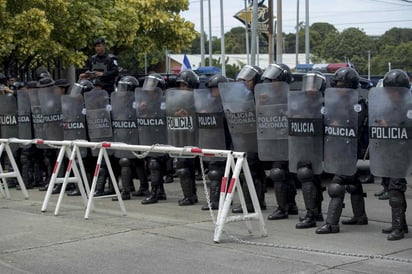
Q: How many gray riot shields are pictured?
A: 15